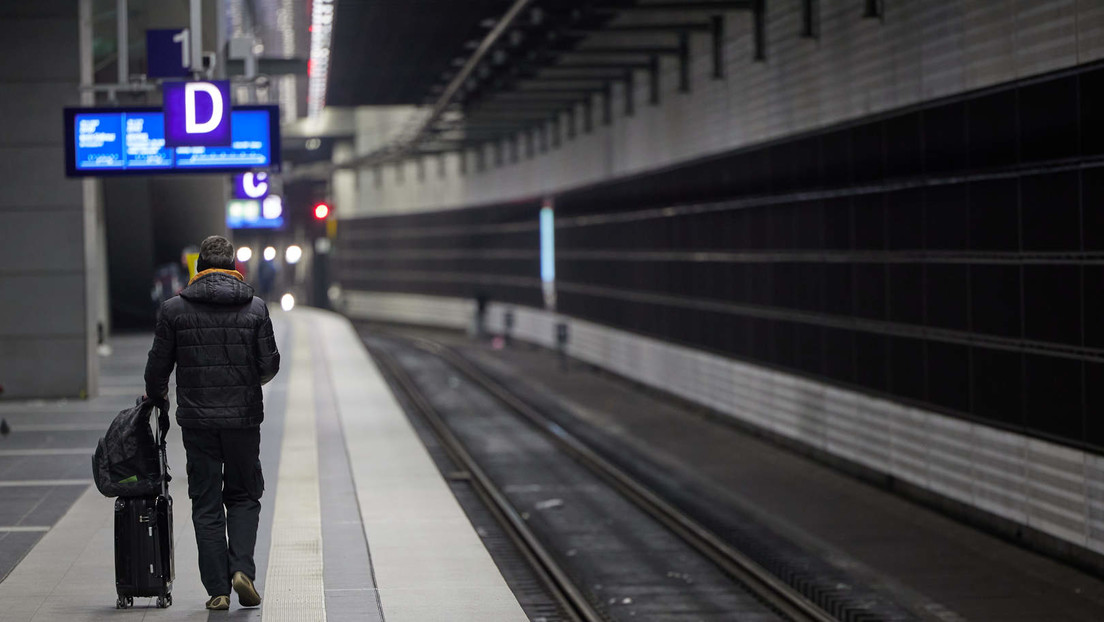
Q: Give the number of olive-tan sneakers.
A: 2